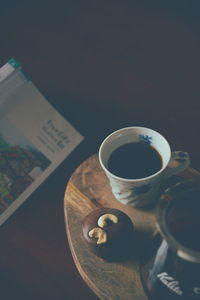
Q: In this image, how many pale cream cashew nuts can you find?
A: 2